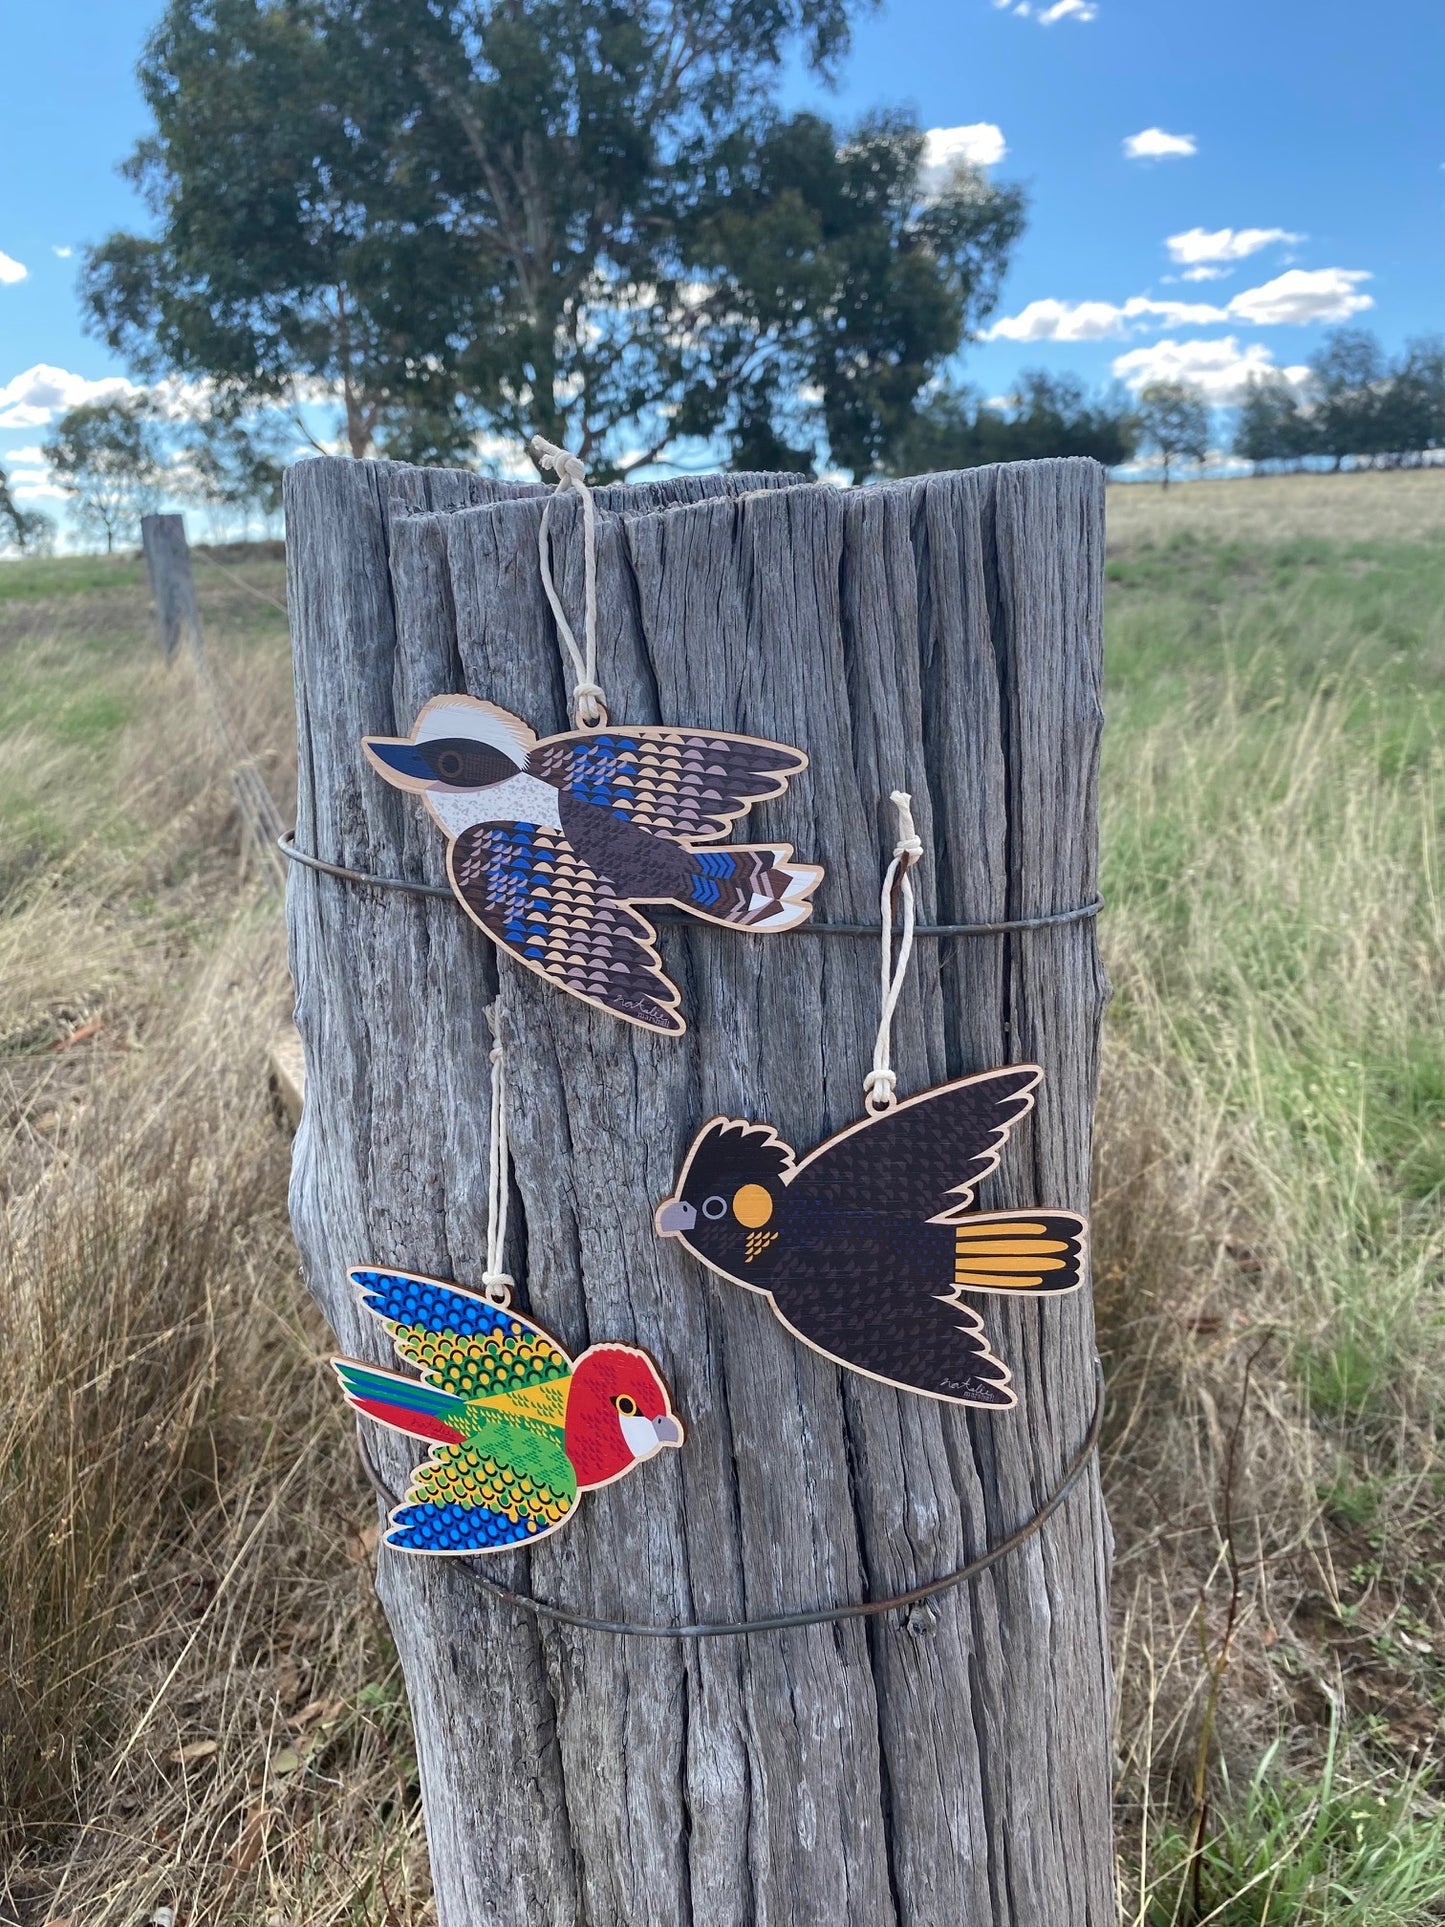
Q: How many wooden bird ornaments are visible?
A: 3